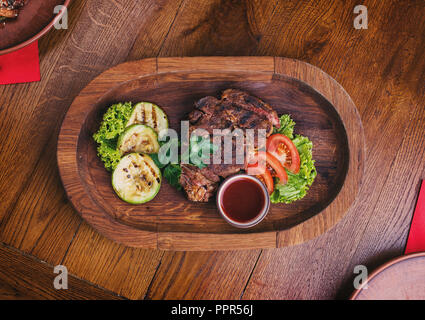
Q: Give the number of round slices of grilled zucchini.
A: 3